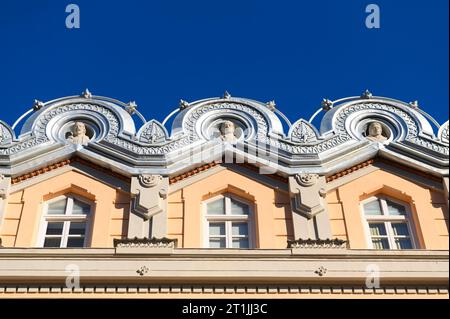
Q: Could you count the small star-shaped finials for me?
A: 9